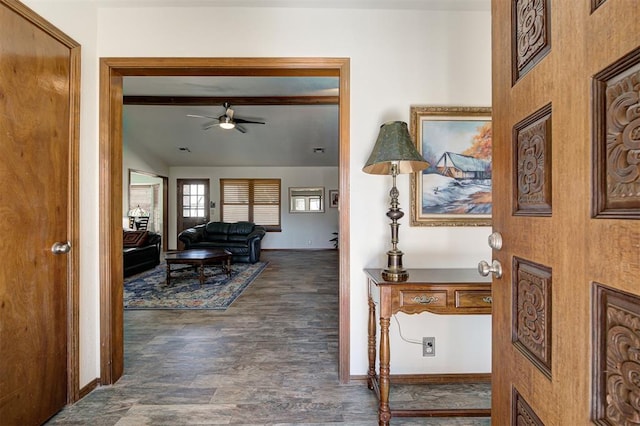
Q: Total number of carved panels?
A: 7